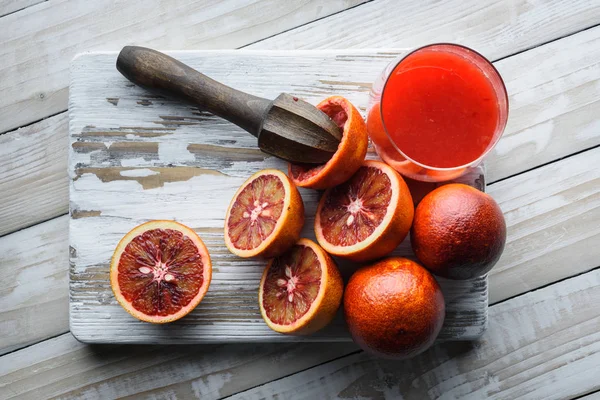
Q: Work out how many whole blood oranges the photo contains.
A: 2